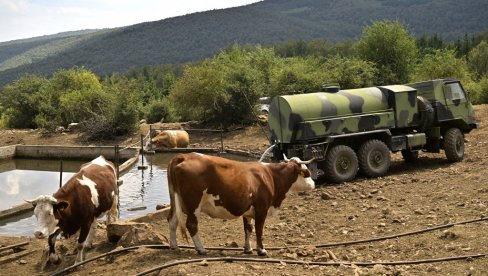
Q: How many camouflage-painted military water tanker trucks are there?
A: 1